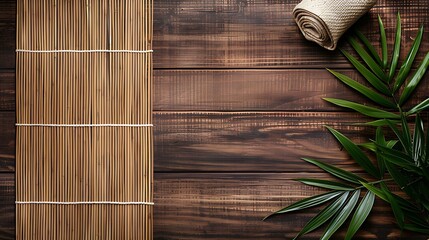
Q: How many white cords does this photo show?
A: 3